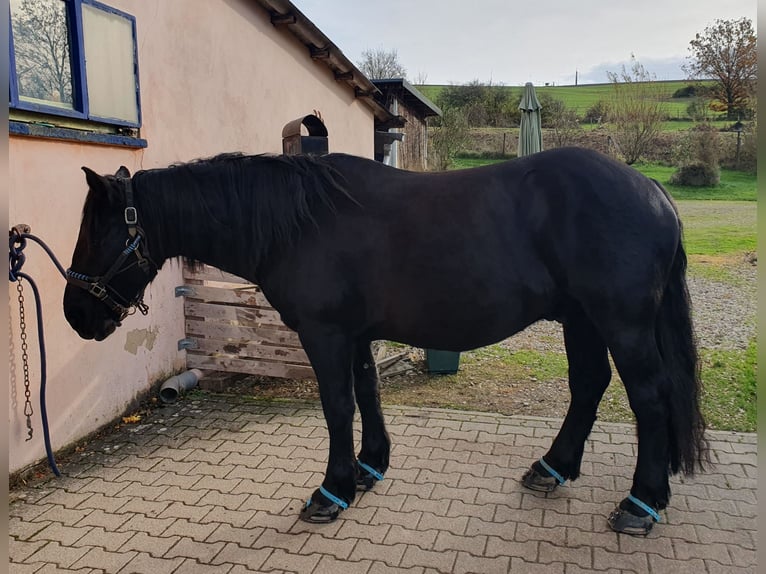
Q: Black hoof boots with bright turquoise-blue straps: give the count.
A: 4